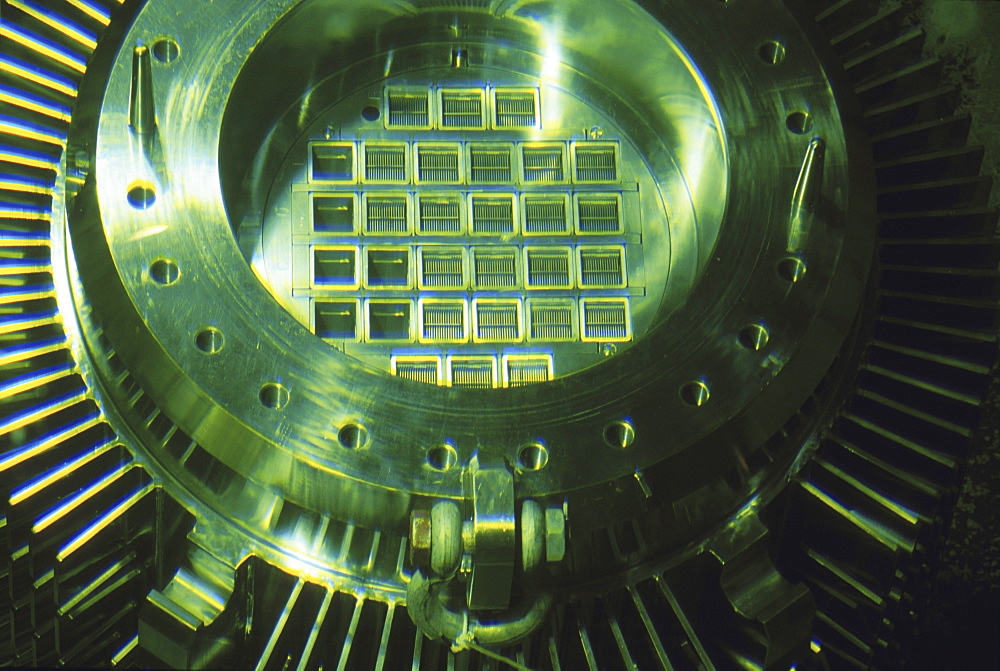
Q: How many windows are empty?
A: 6